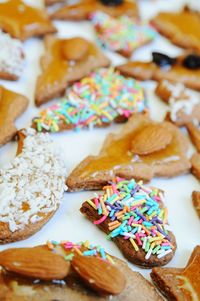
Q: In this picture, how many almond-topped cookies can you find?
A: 3